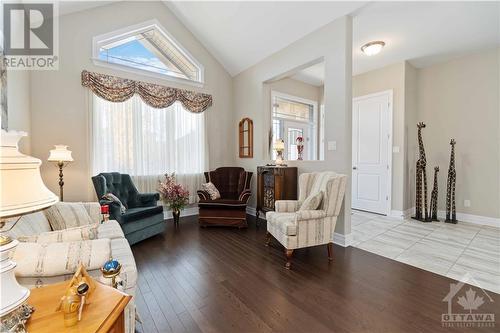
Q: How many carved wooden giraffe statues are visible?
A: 3